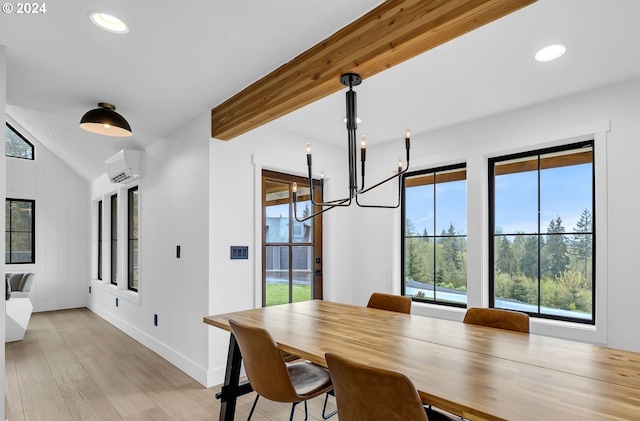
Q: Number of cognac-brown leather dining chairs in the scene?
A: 4